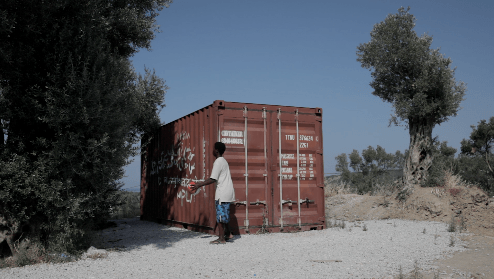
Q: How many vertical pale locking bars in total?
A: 4